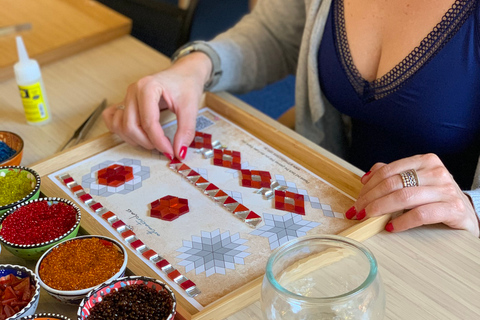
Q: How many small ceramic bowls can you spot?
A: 7